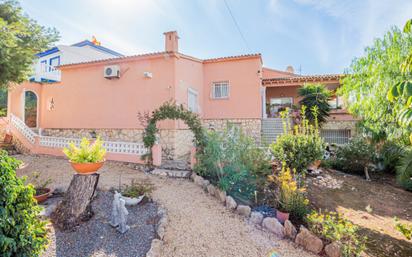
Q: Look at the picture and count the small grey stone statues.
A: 2